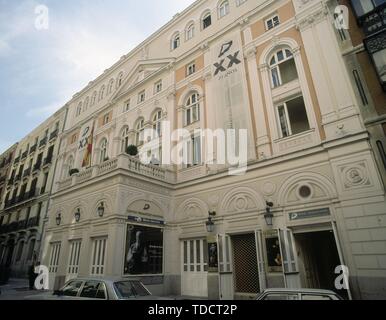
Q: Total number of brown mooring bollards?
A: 0